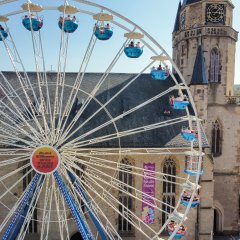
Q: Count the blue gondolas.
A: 11